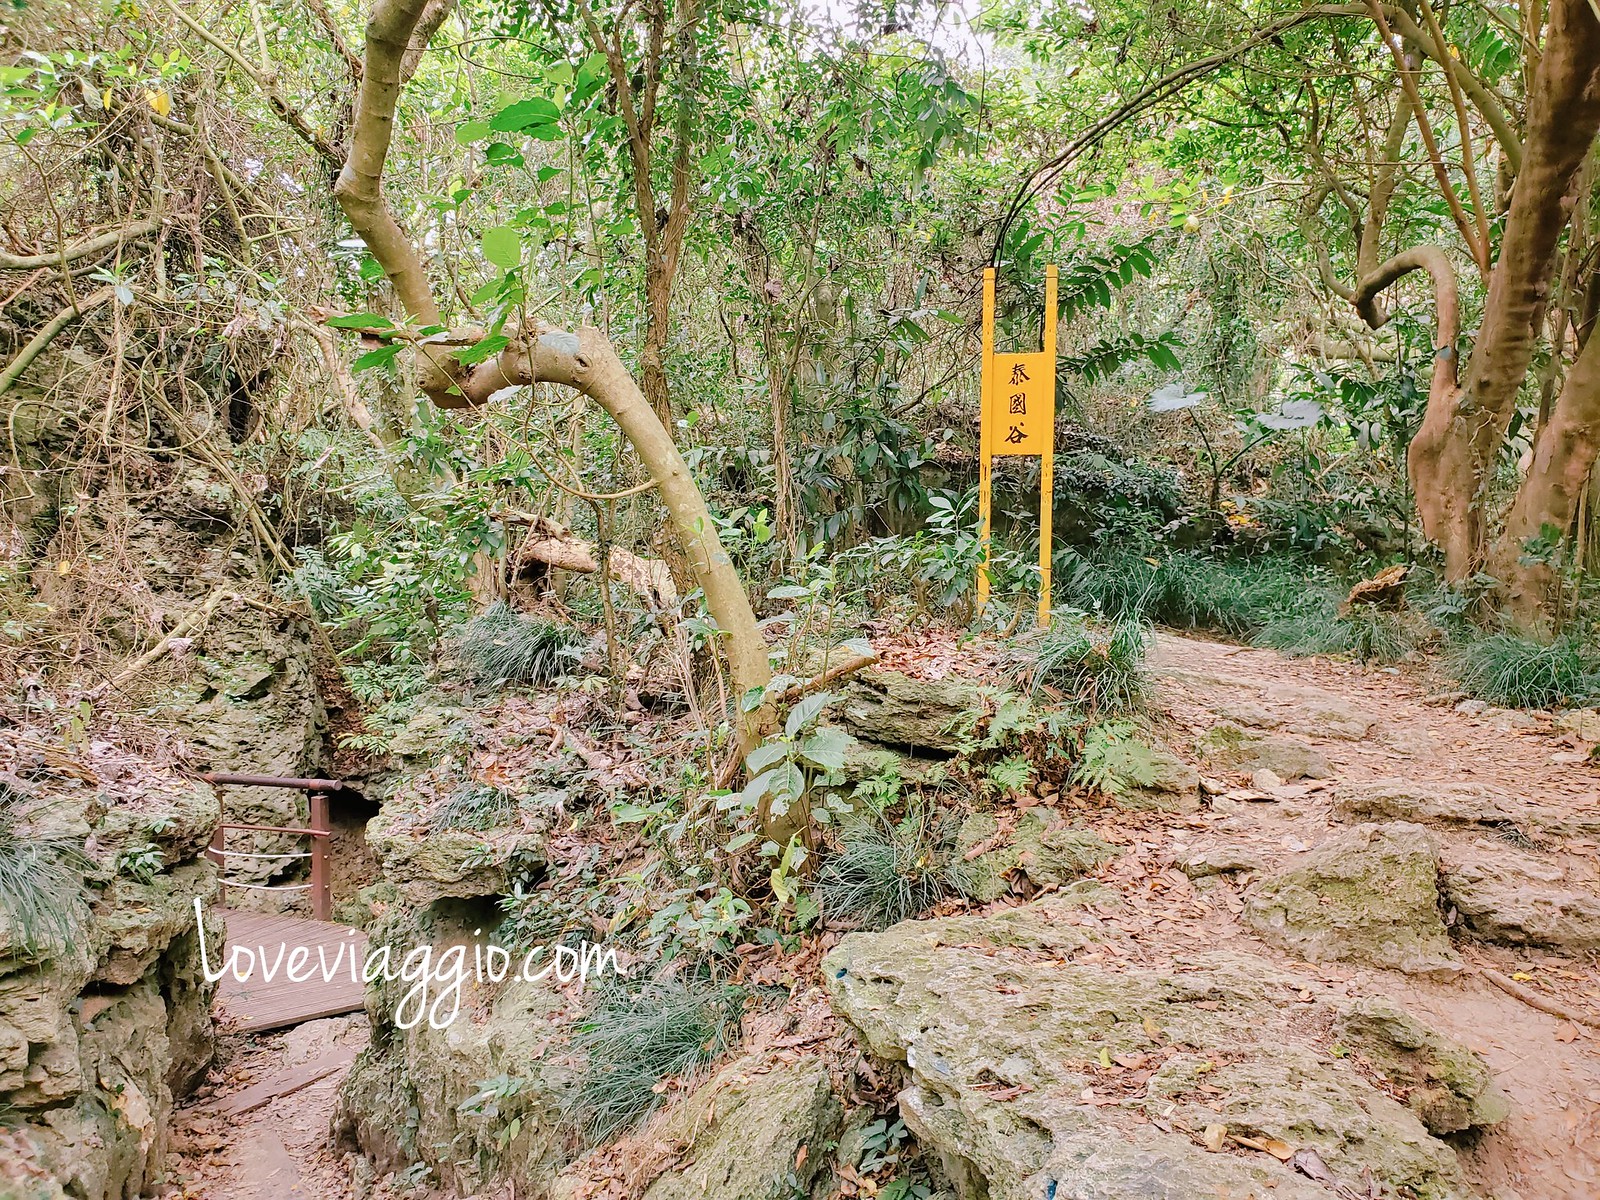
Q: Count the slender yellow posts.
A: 2